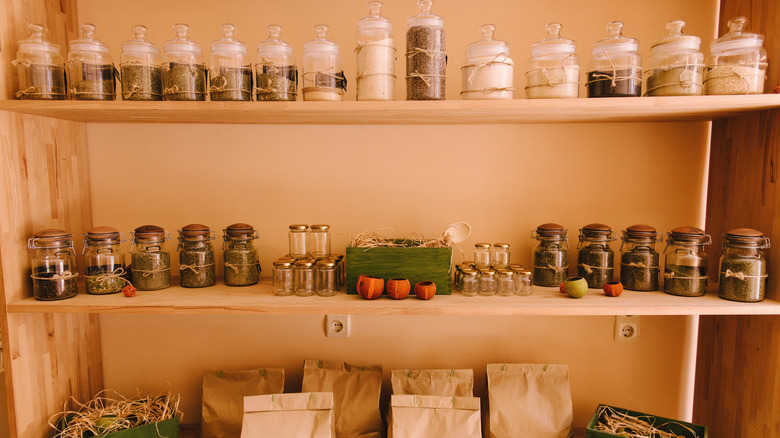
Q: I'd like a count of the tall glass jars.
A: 2